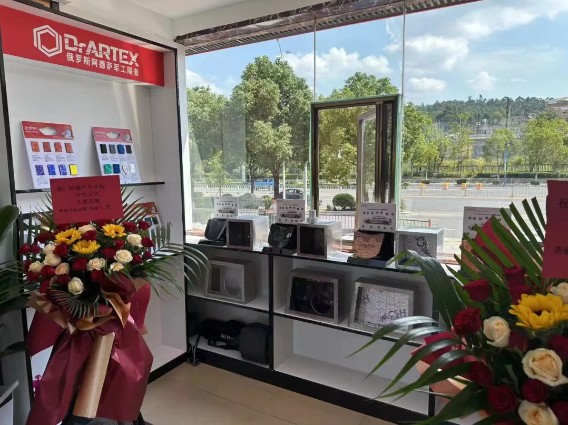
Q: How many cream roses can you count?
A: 14